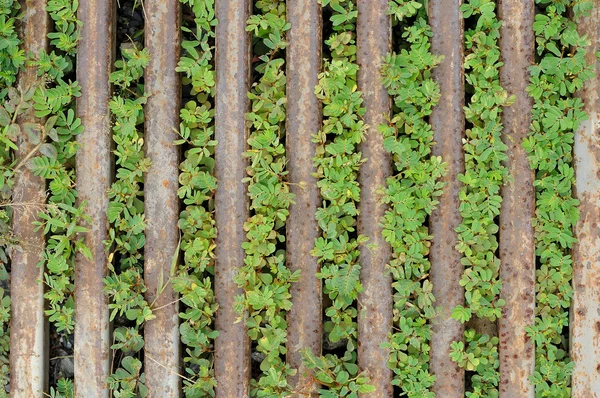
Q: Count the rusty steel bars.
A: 9